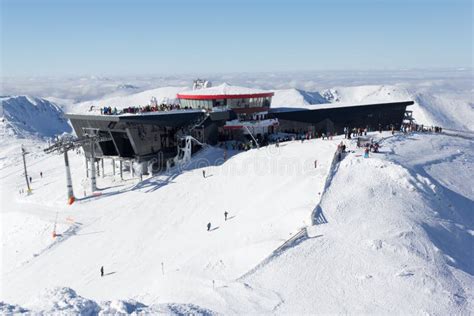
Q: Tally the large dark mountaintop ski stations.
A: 1